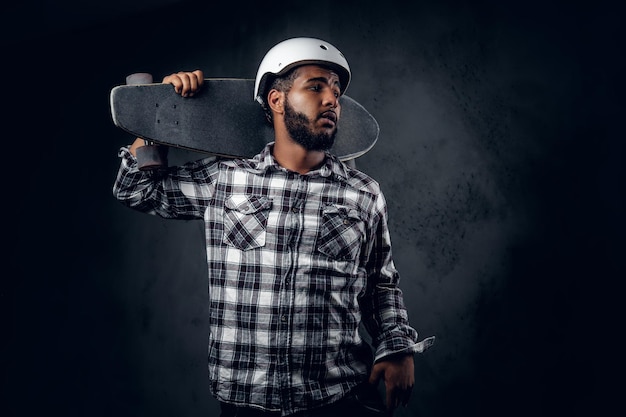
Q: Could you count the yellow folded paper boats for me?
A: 0